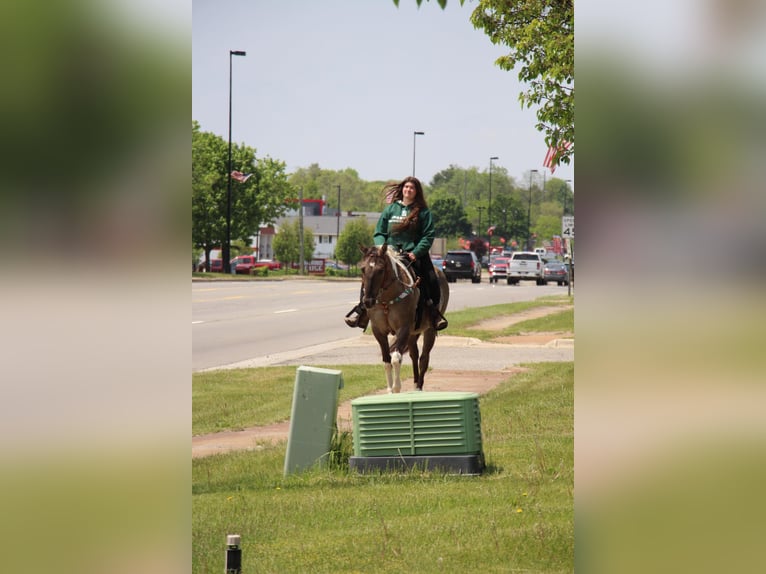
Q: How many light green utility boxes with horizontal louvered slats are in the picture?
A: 1